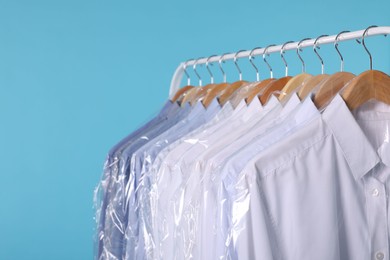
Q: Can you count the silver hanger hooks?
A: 12